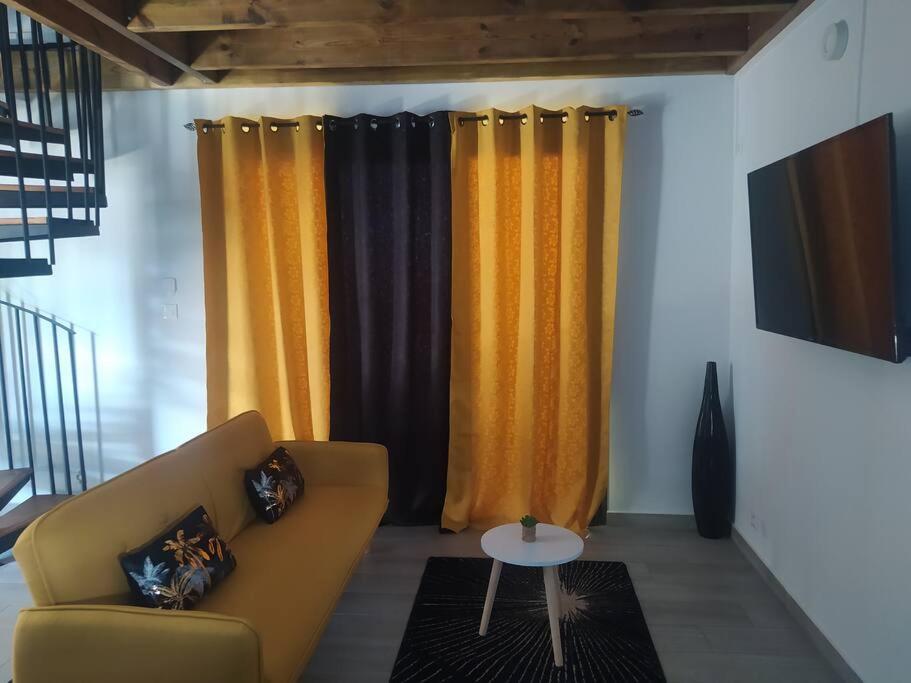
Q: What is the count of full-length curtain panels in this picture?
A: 3